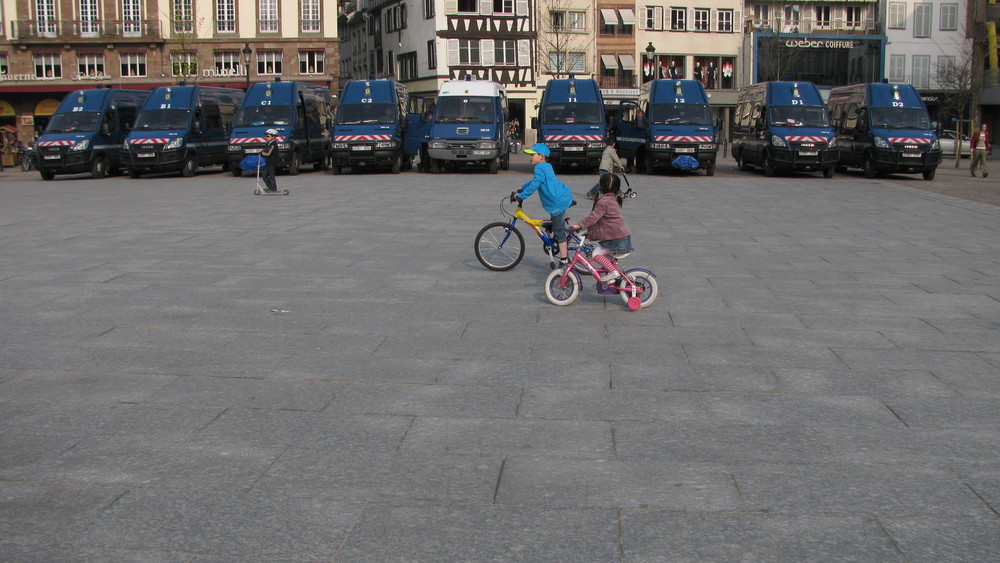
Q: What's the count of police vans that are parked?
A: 9